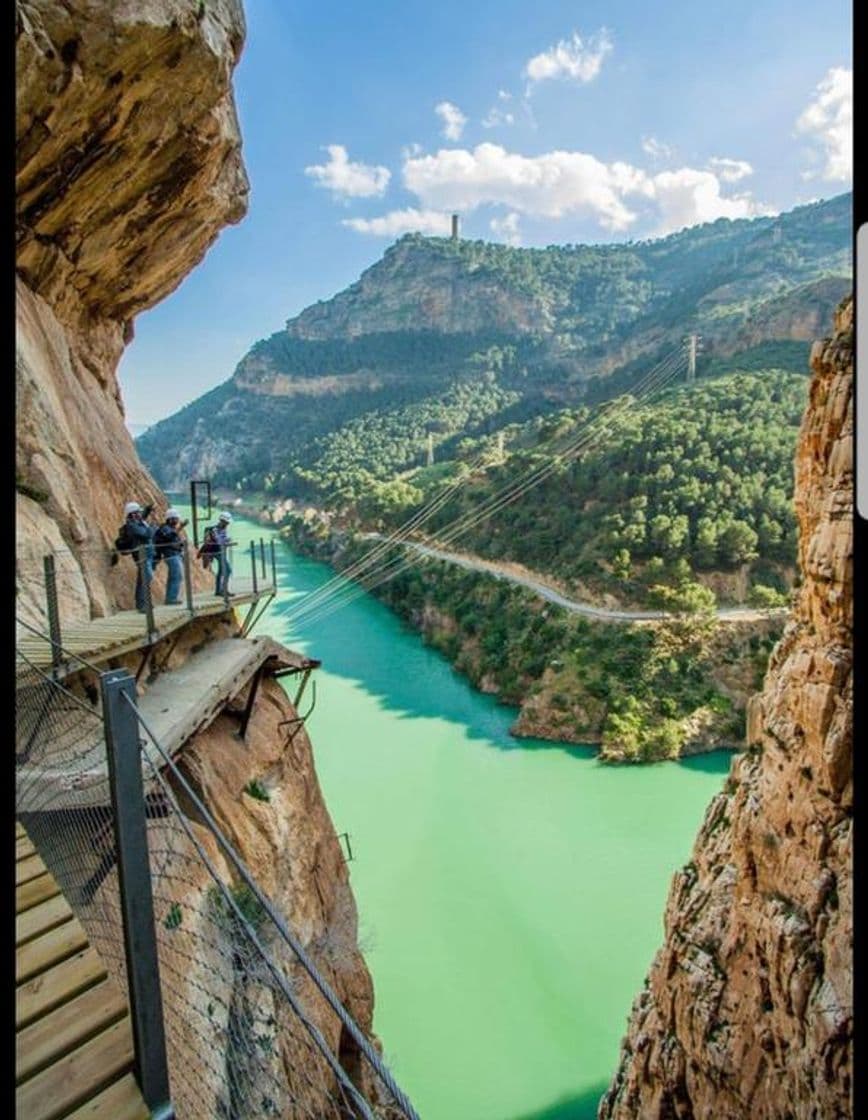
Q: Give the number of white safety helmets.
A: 3